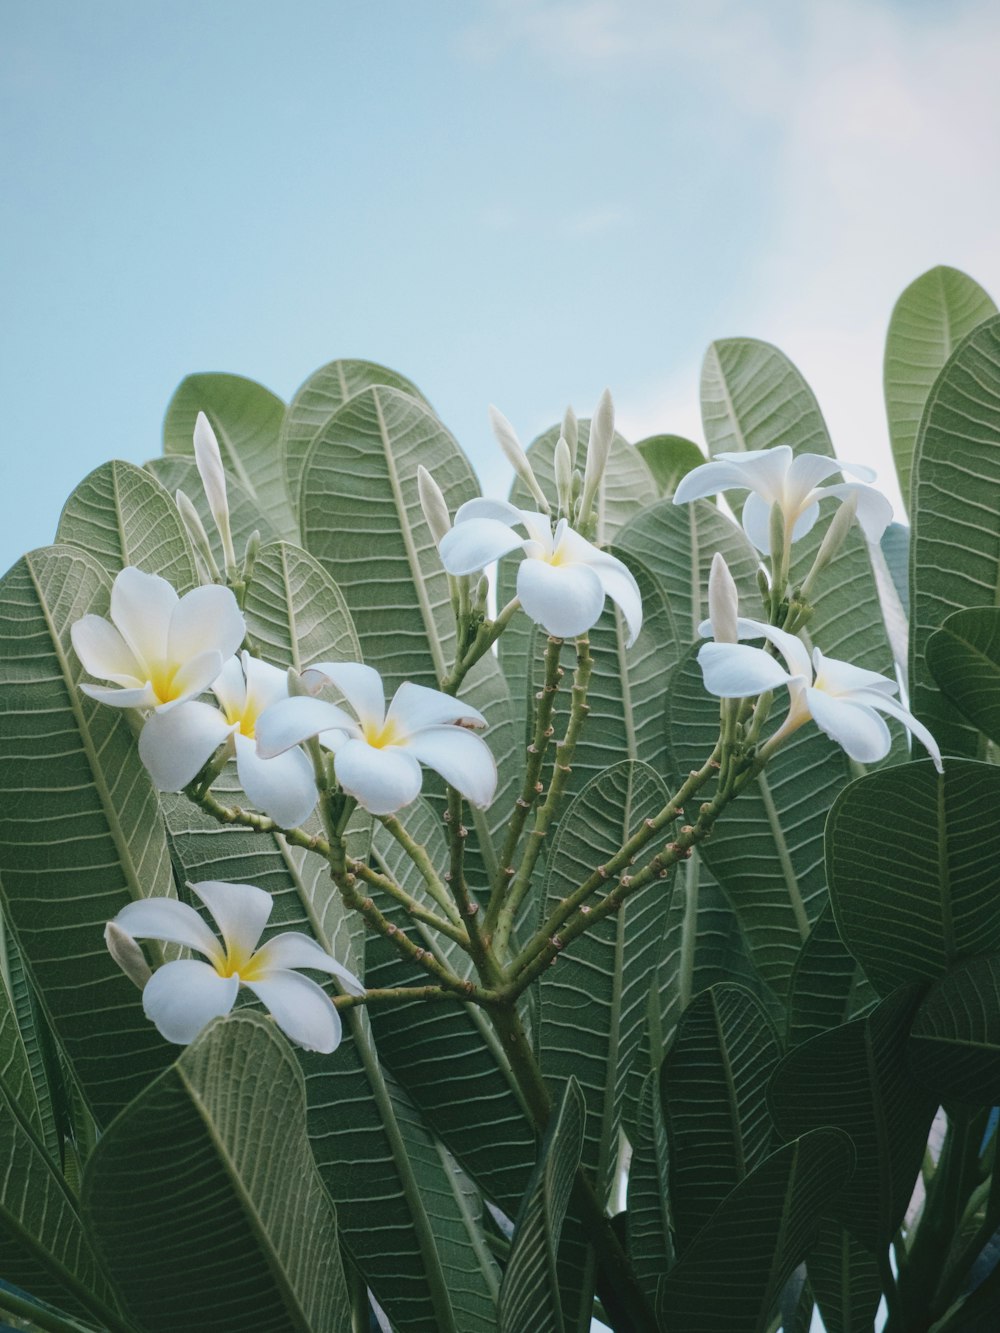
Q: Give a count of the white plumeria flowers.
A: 7